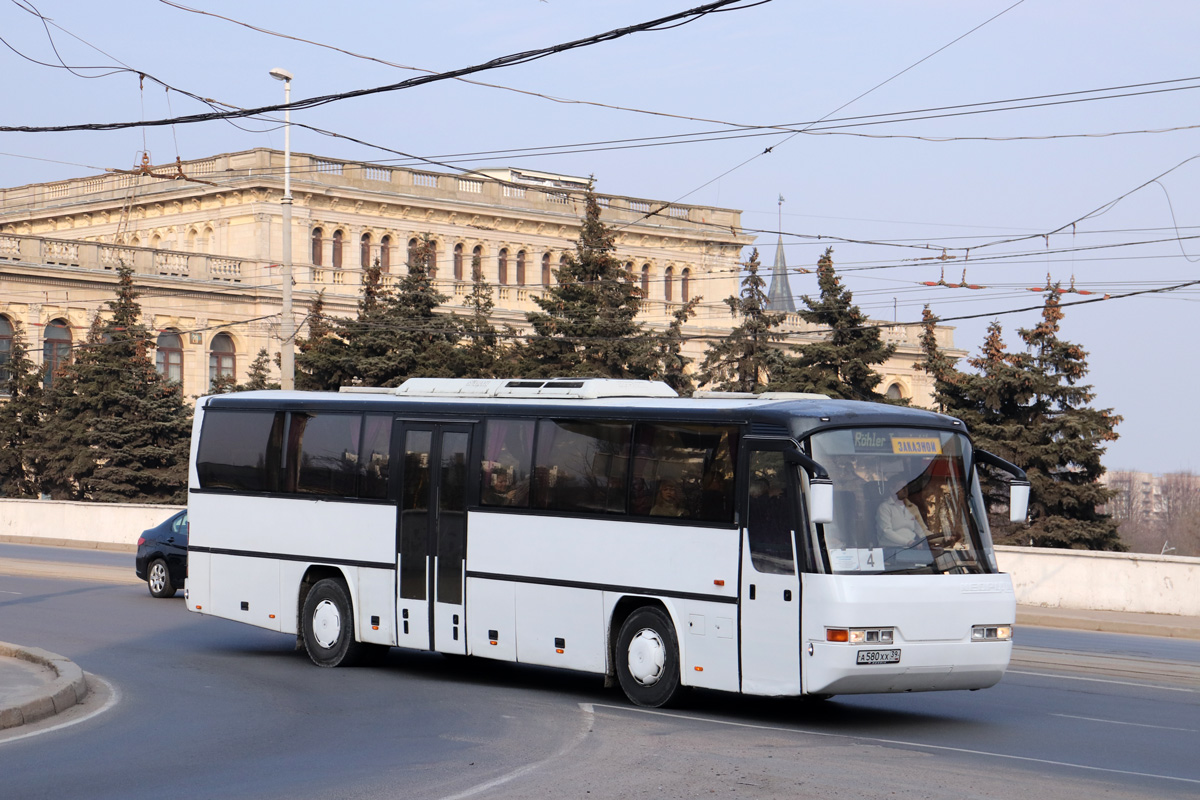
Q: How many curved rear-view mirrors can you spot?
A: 2